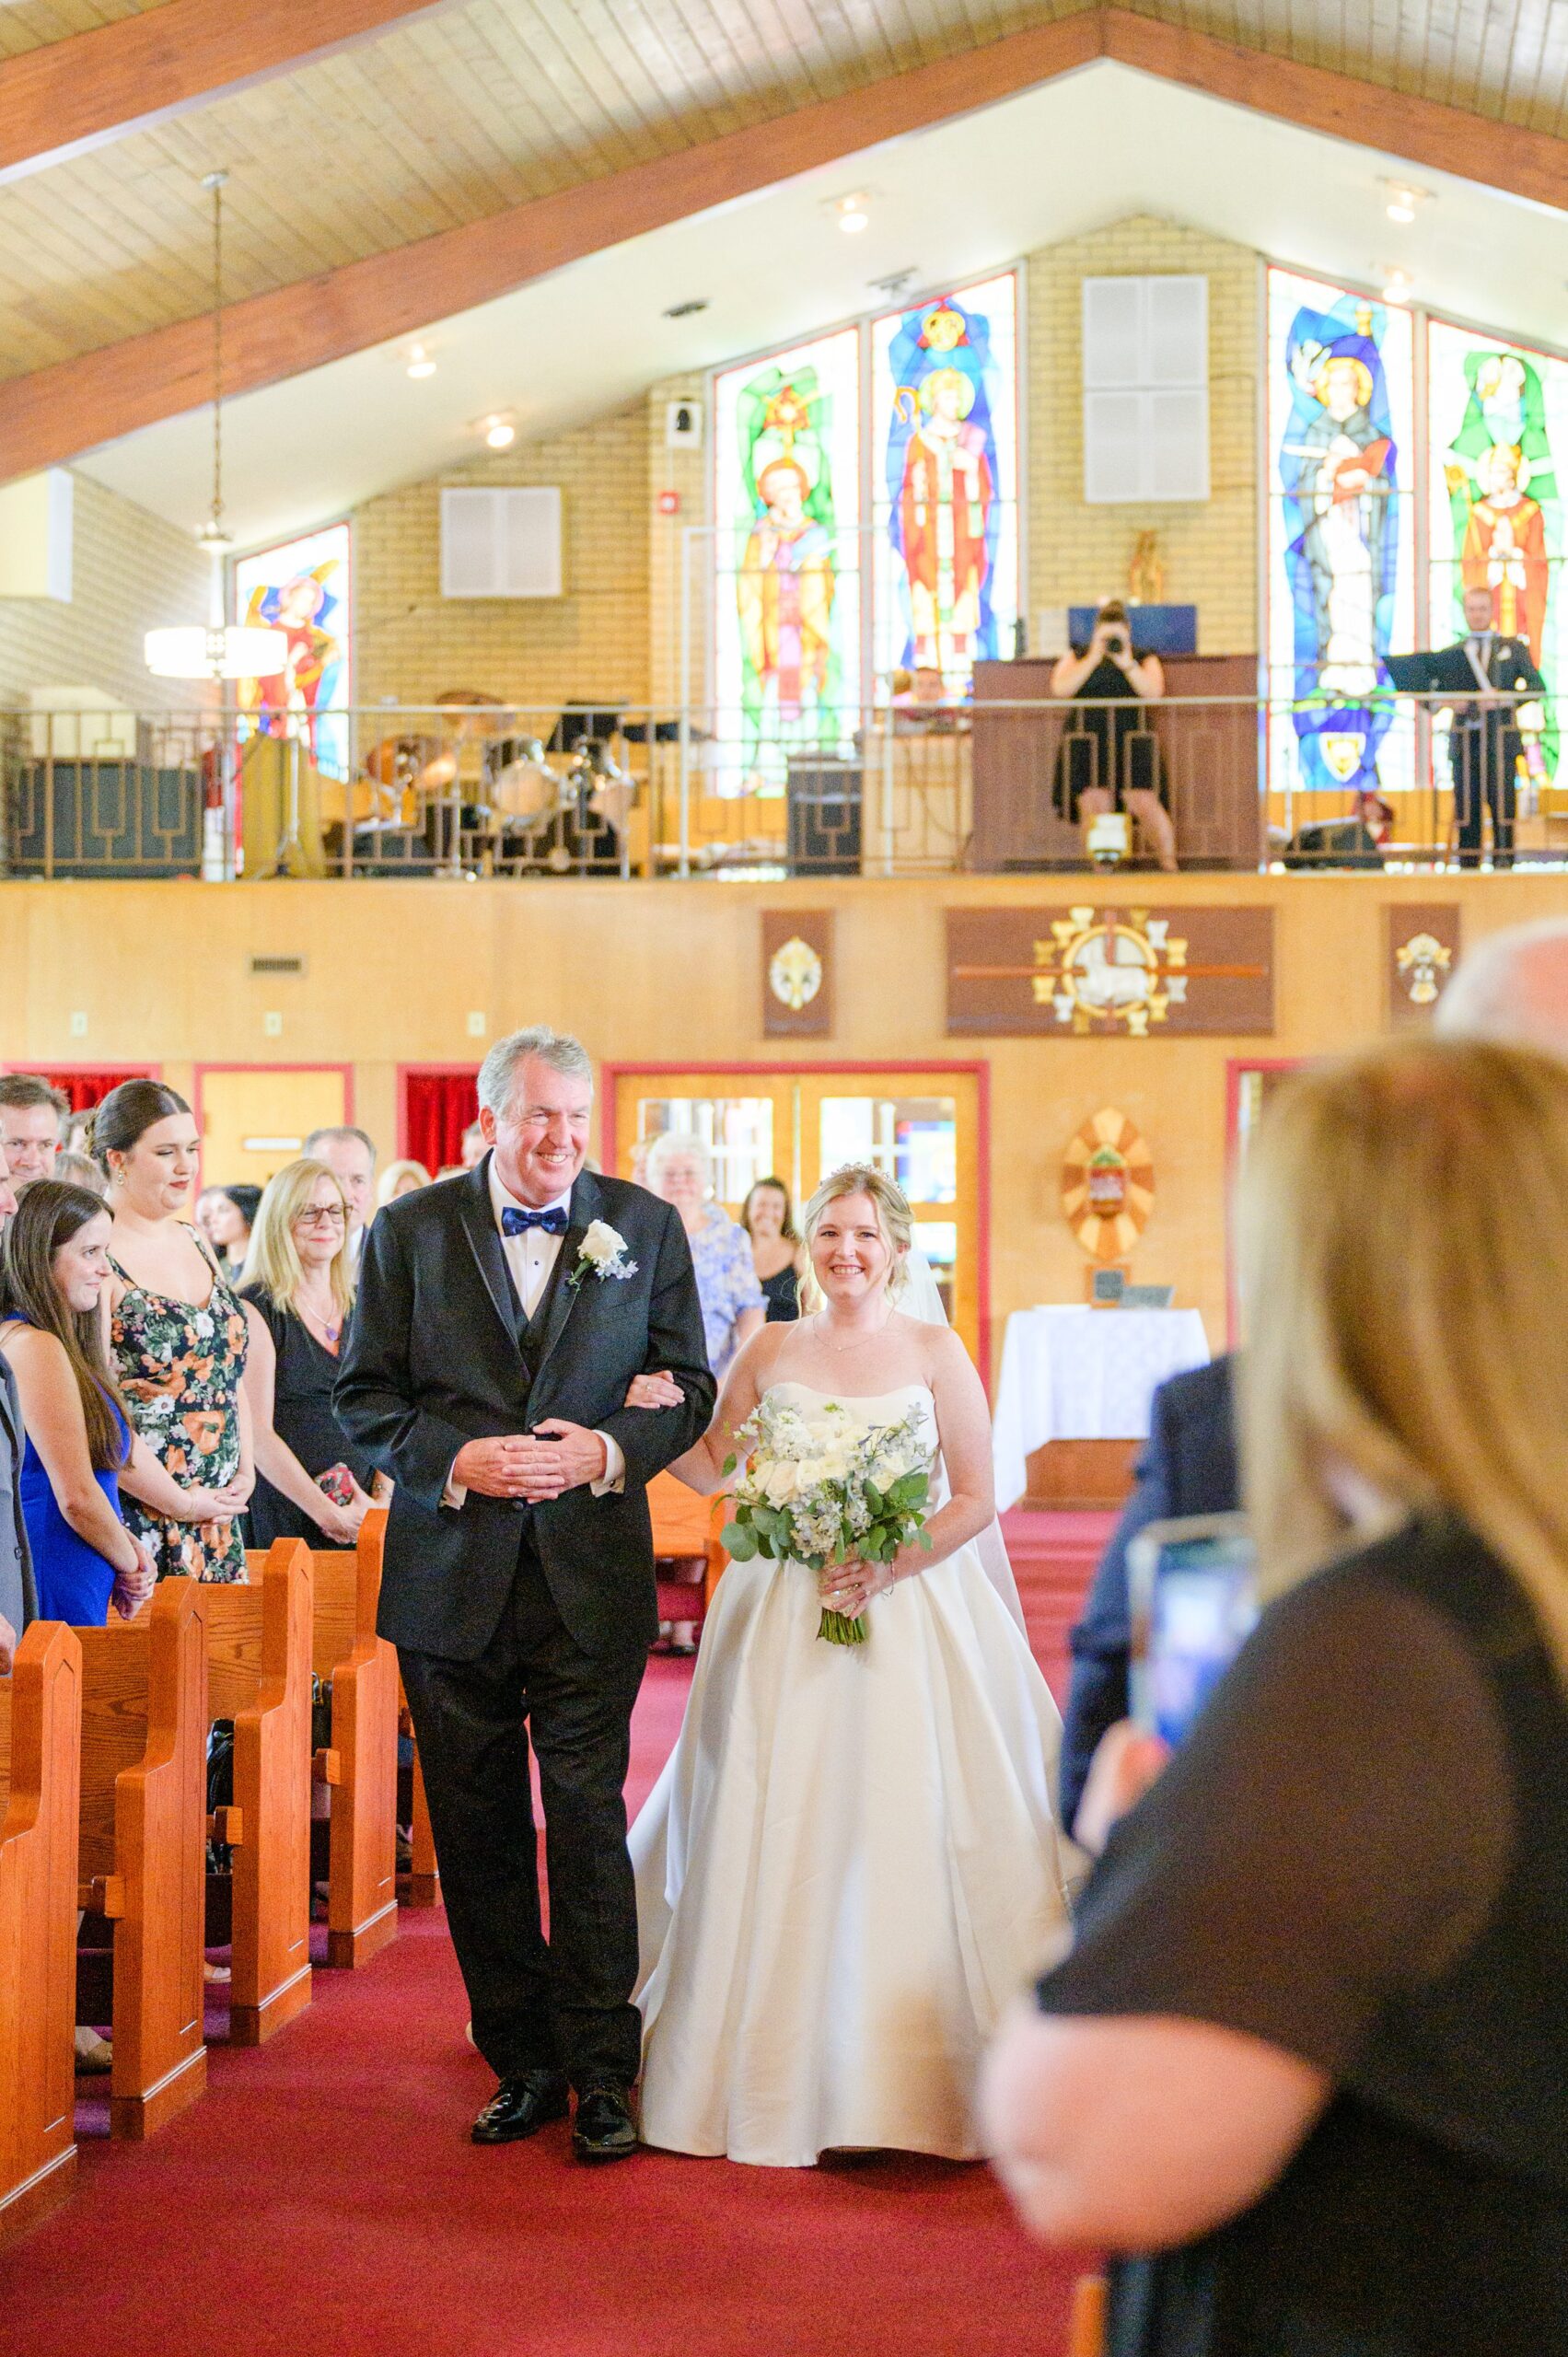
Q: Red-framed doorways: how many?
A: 5